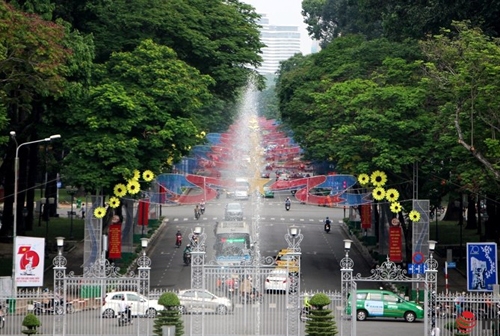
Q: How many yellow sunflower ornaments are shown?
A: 12